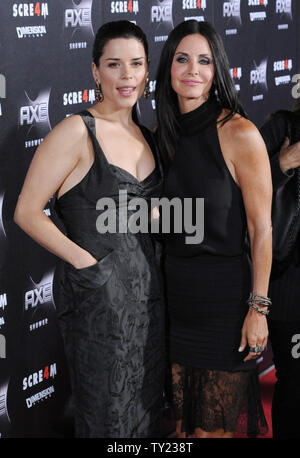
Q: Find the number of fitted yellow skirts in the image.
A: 0